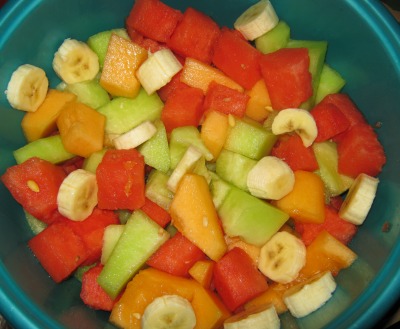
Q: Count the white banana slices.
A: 14